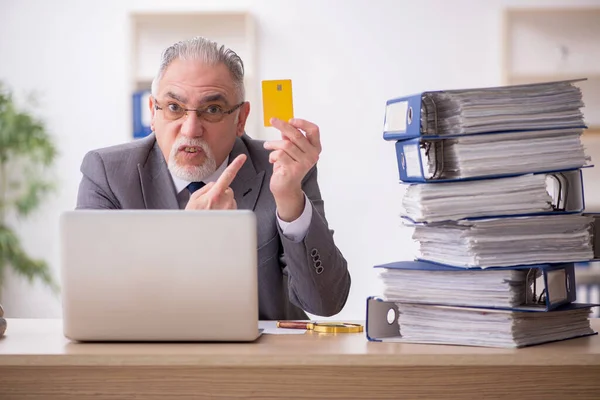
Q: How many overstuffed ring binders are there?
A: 6